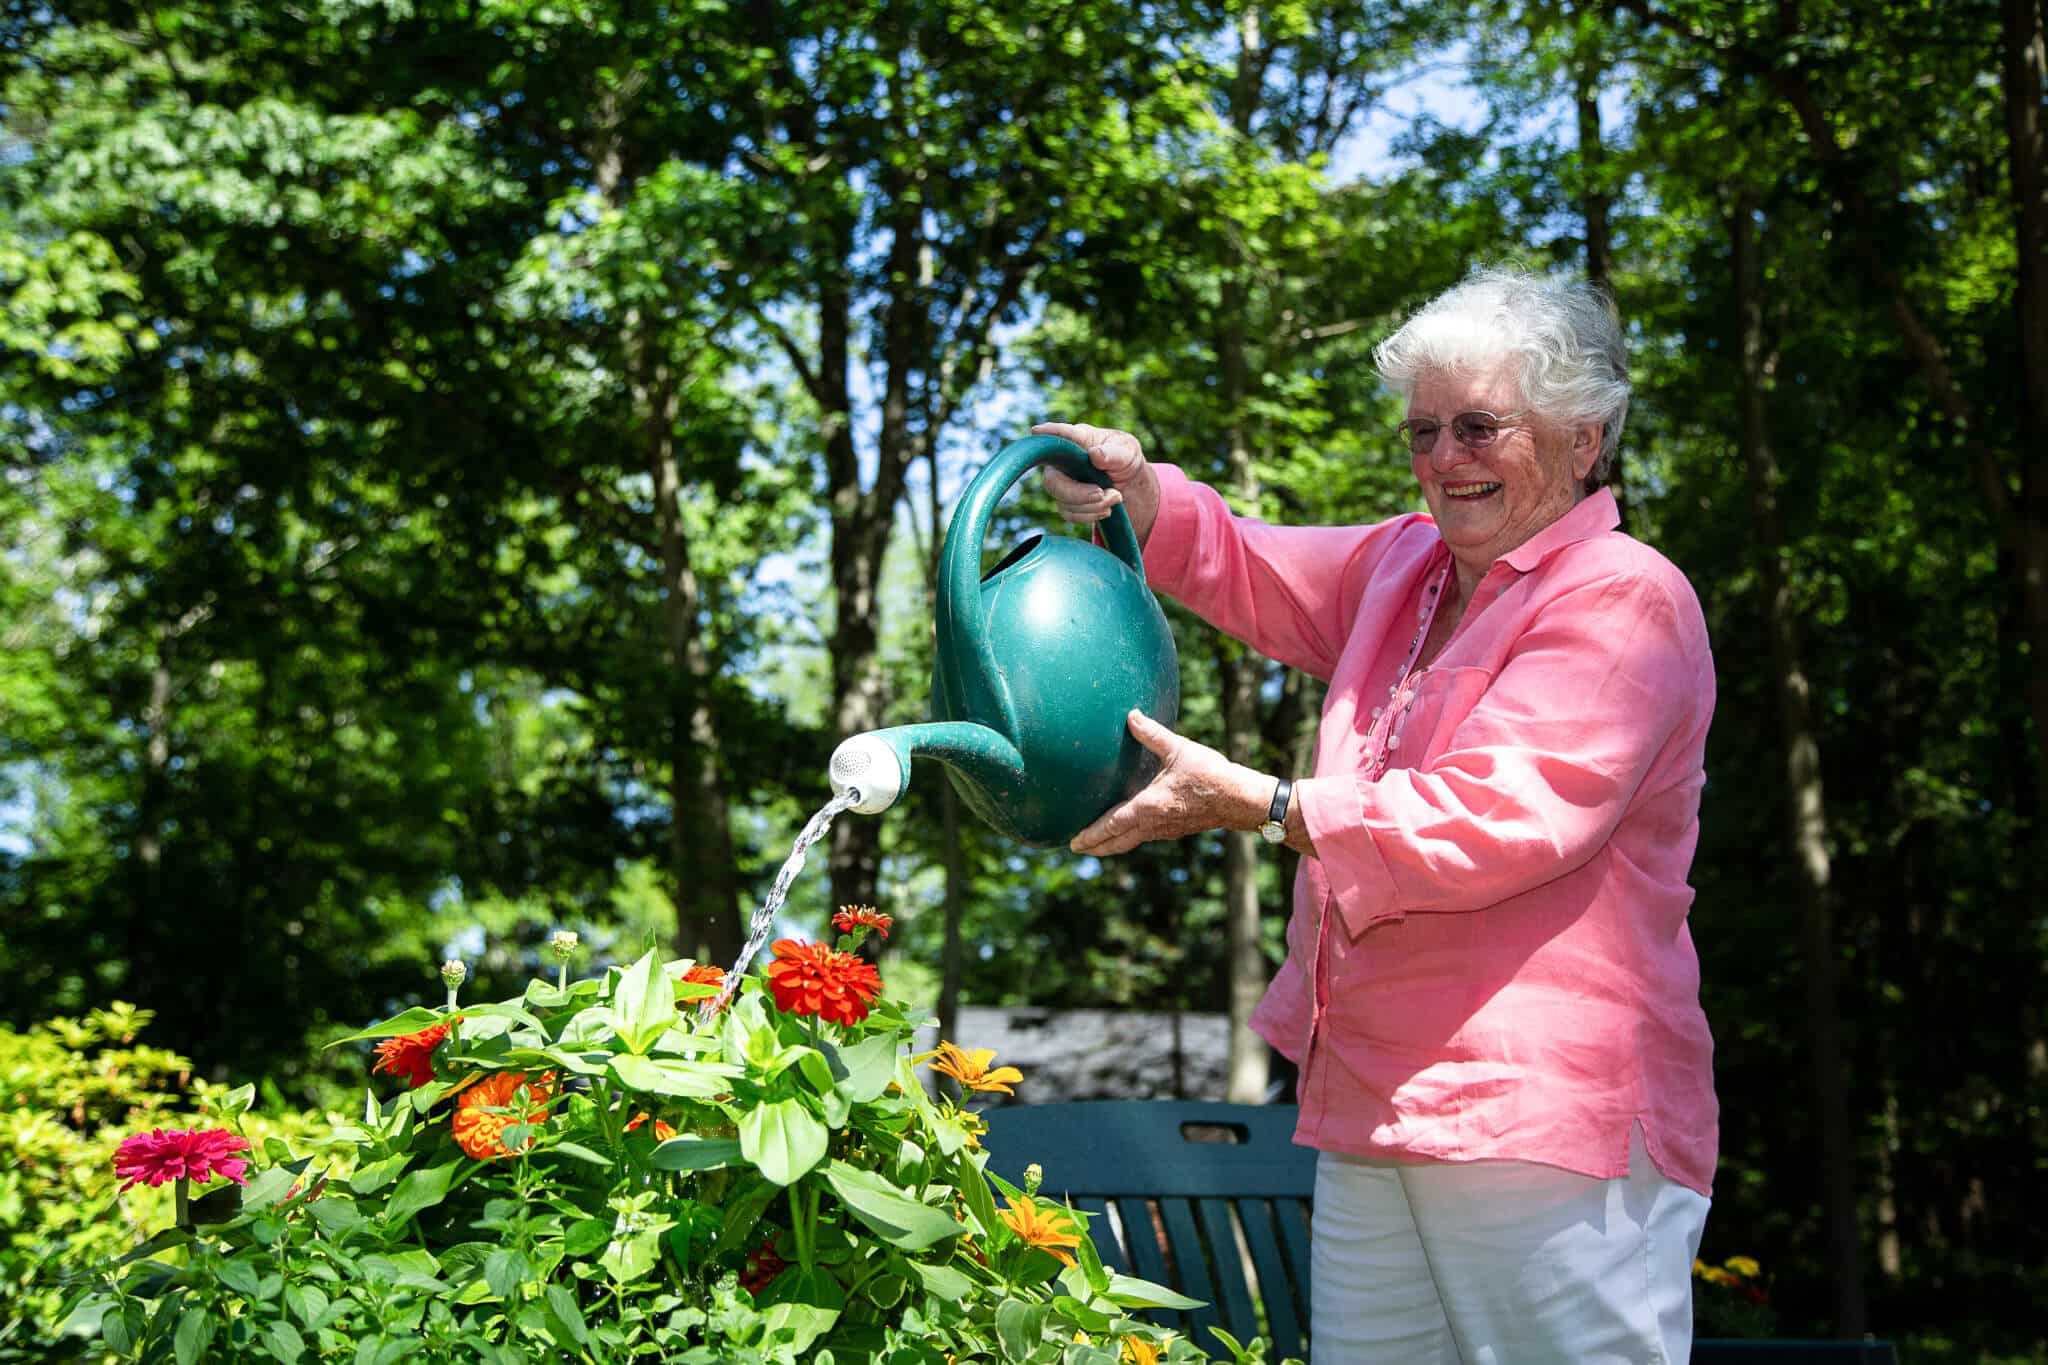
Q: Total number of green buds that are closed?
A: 3